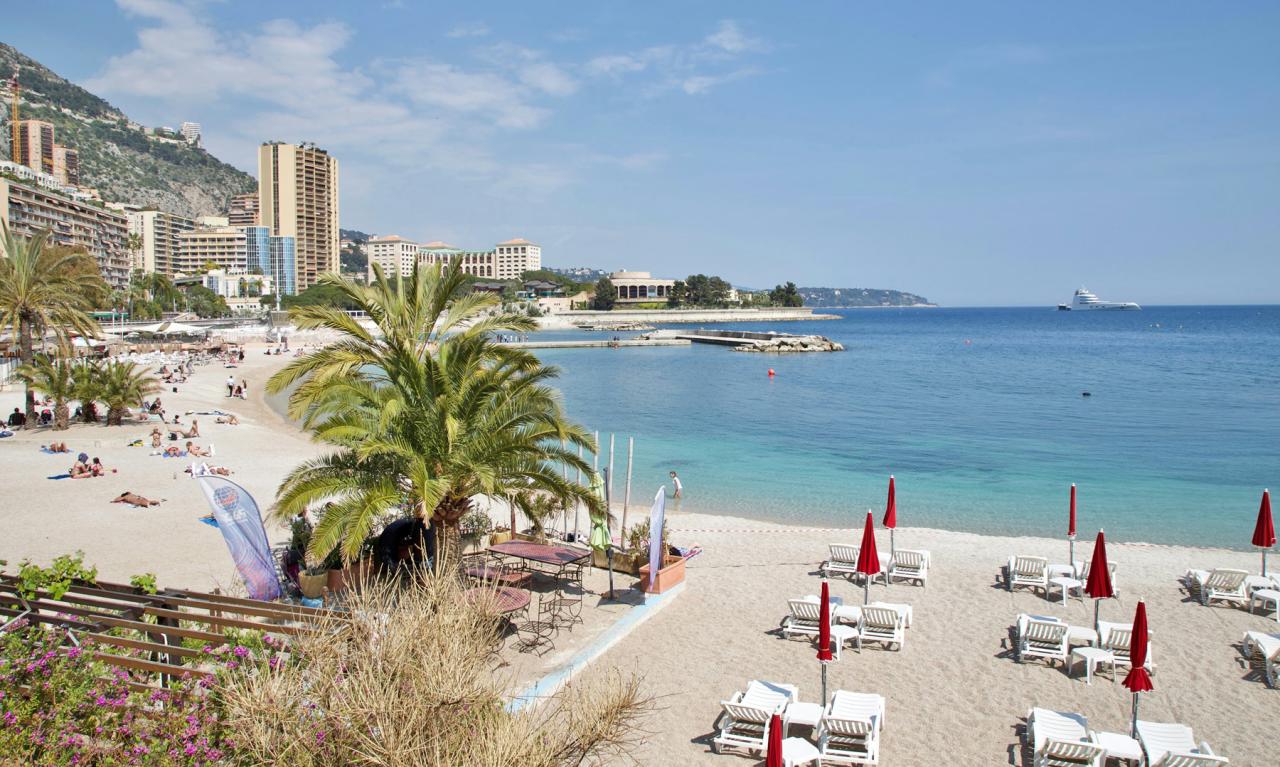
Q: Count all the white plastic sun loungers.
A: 14